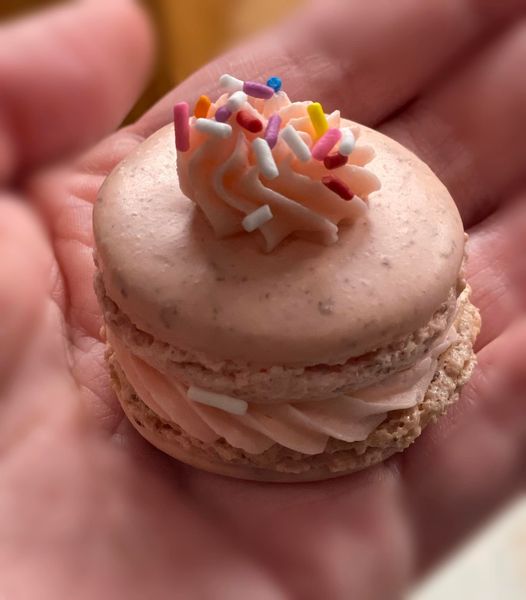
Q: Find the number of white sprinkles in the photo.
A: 8